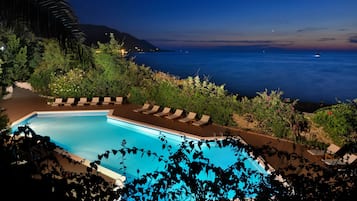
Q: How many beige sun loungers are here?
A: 14